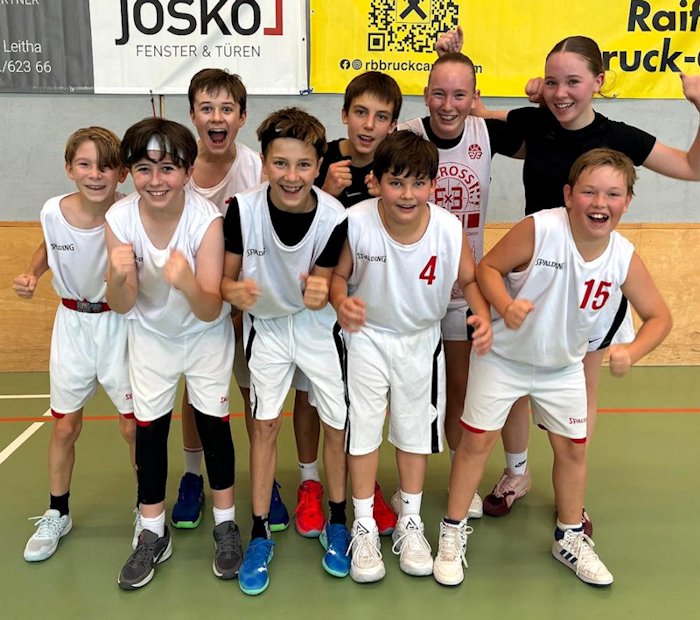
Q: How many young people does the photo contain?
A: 9